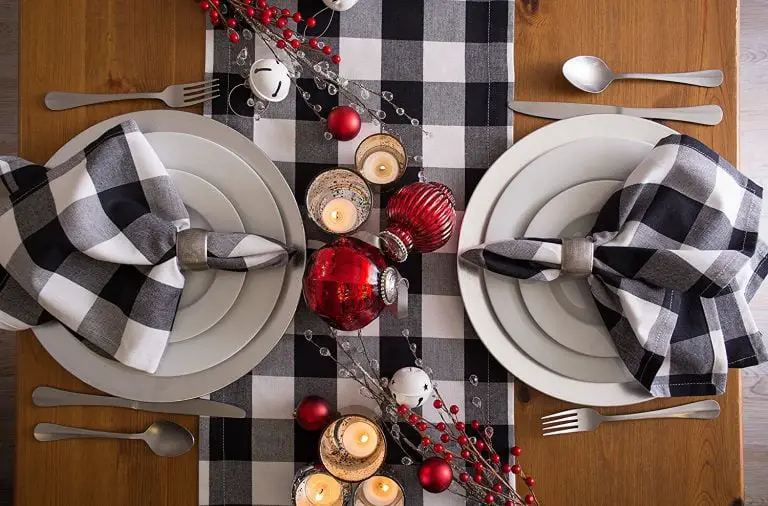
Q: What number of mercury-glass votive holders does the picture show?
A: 5